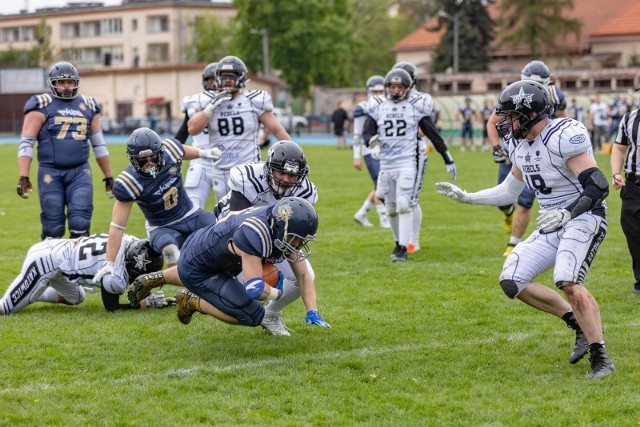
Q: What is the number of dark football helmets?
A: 12